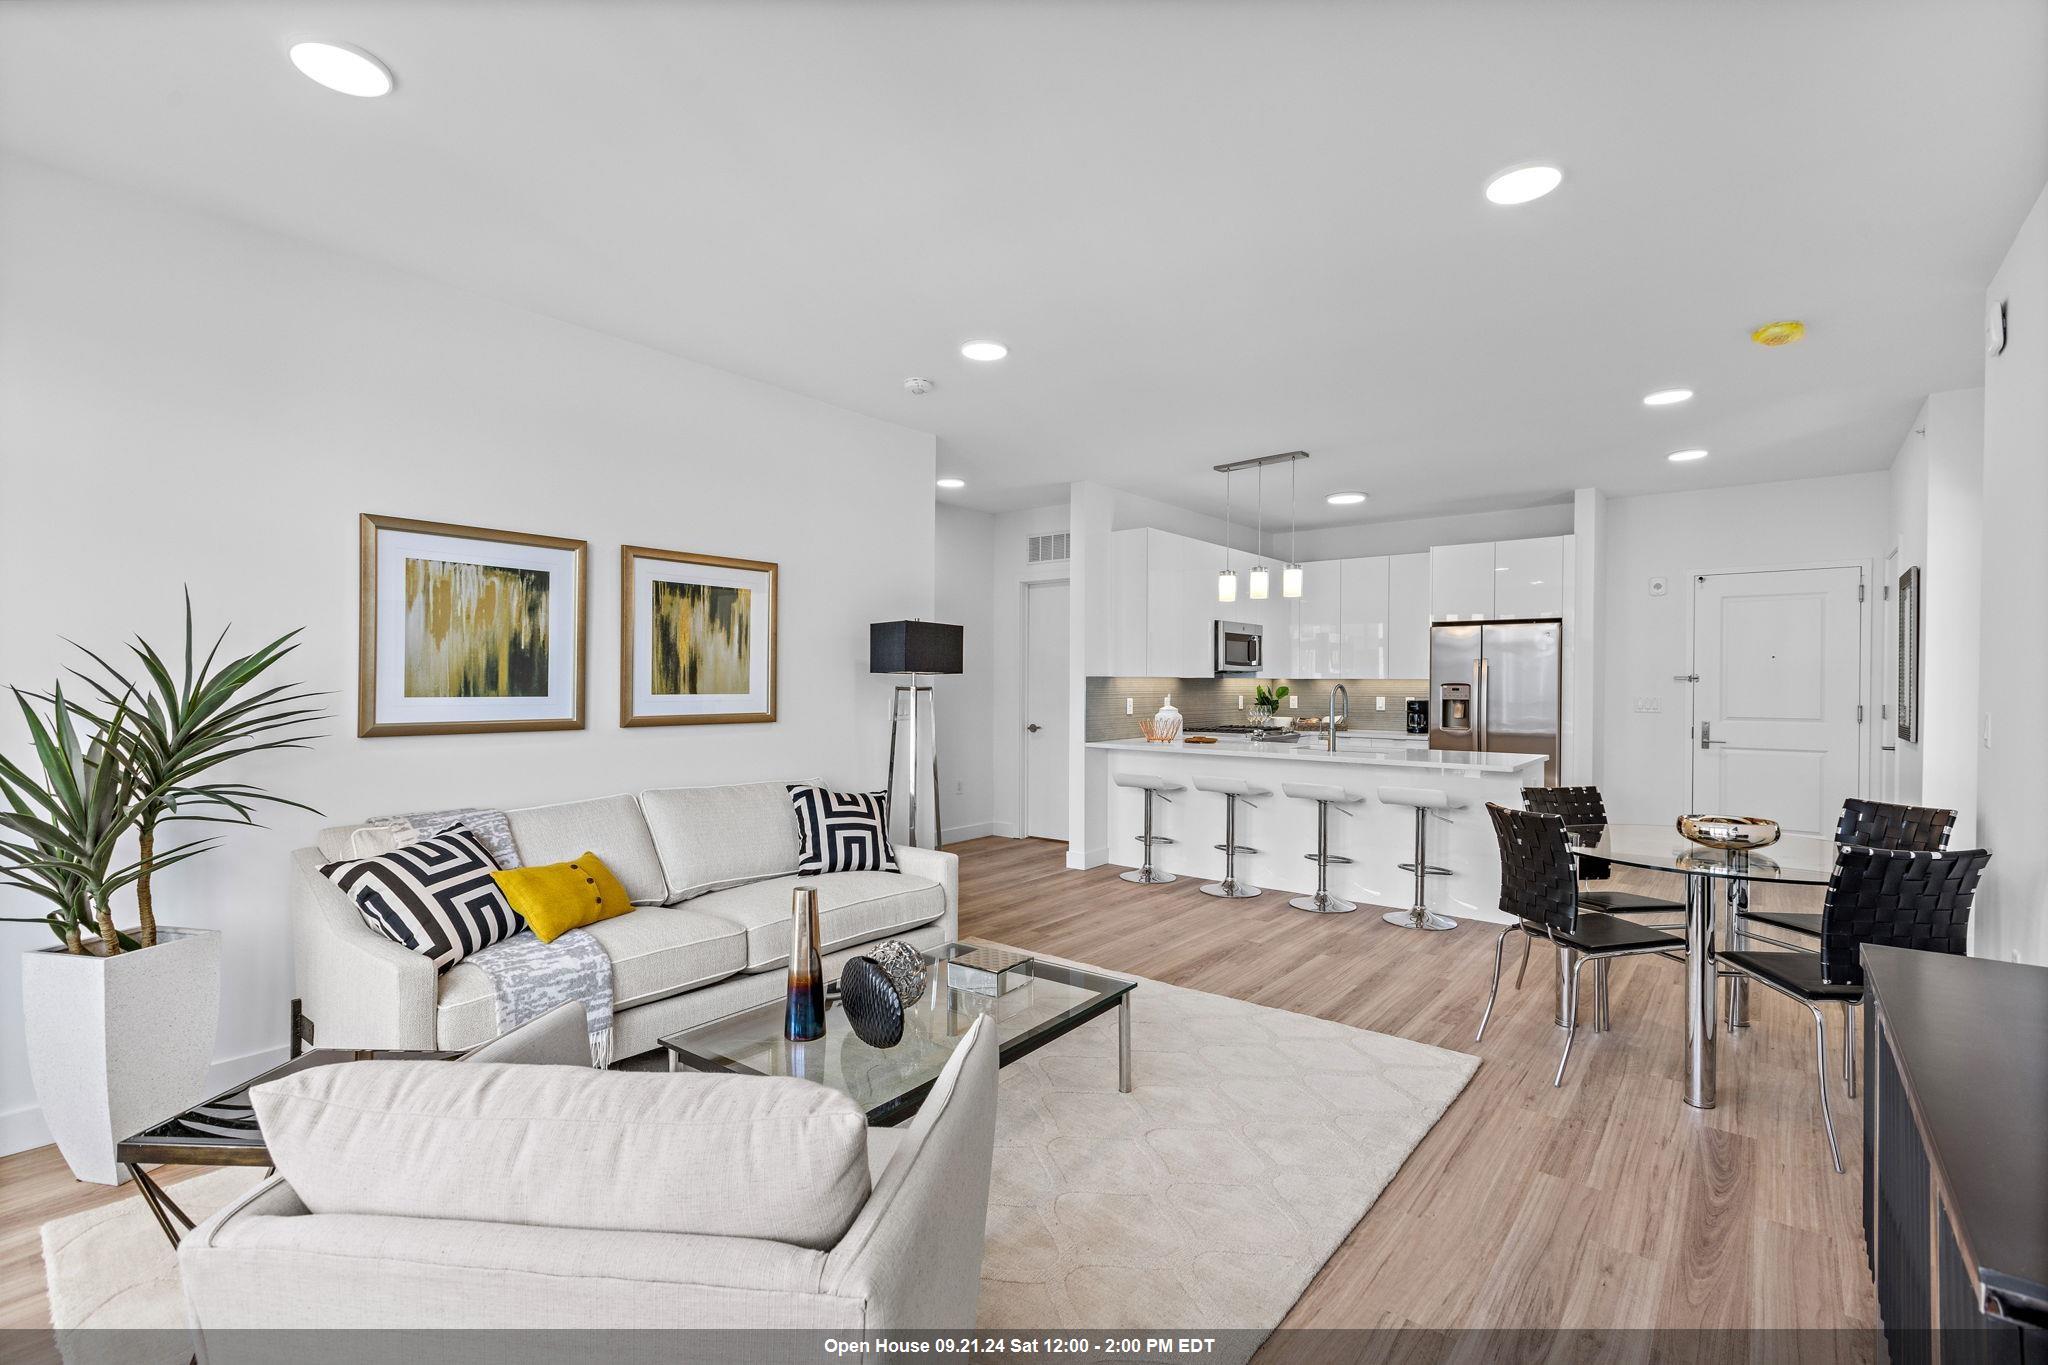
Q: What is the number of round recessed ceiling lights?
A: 7